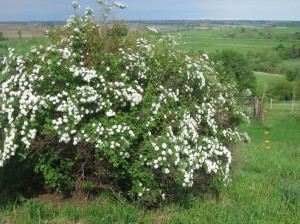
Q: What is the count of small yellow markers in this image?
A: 3